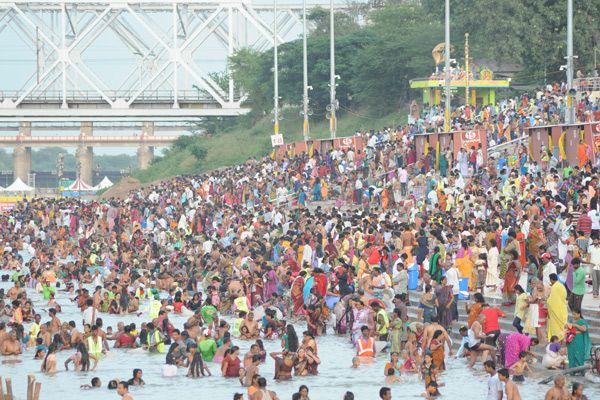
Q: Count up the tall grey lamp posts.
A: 5